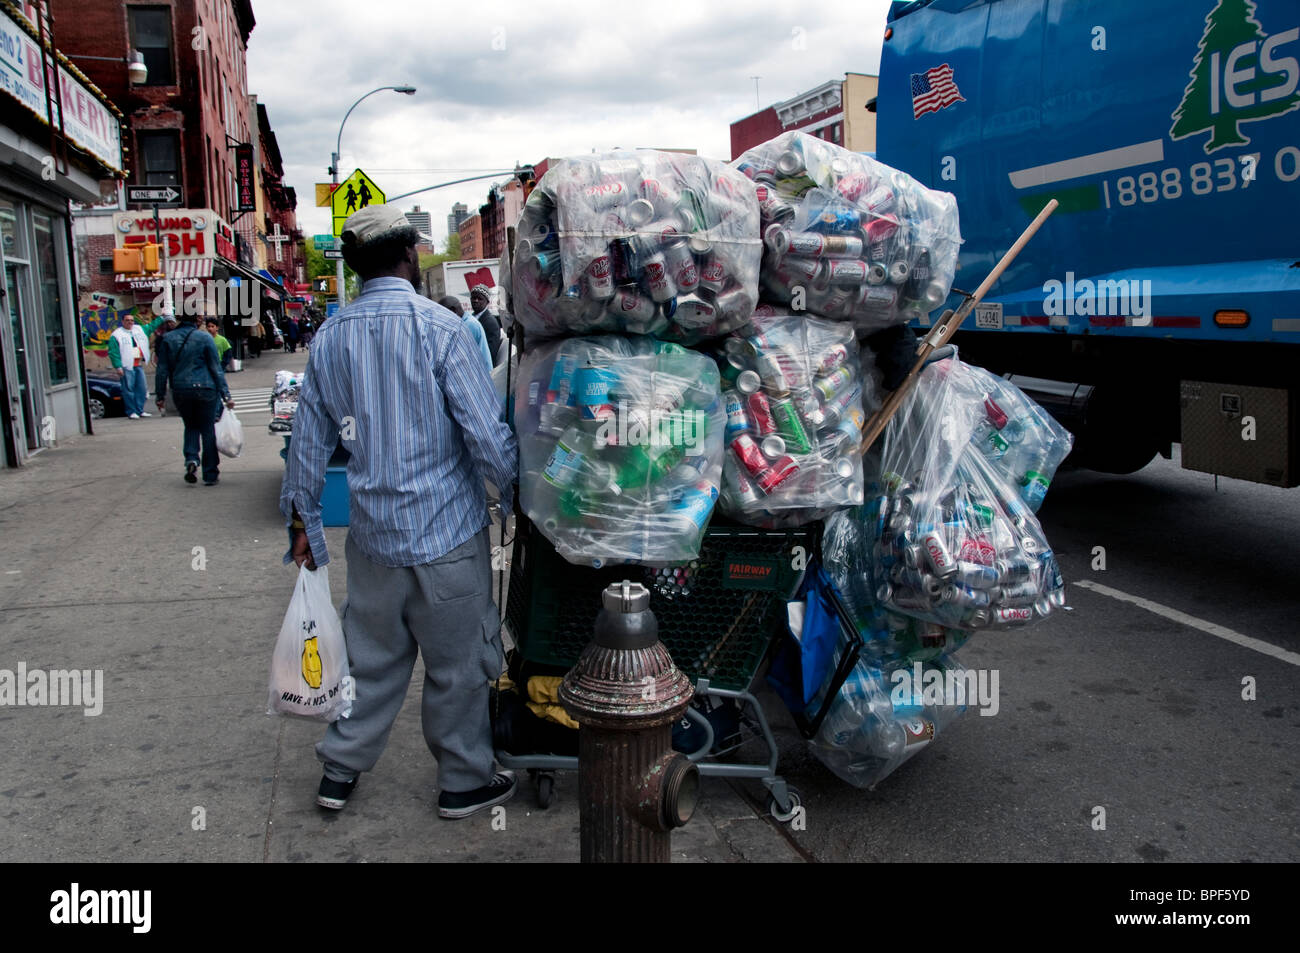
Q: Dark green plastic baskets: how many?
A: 1